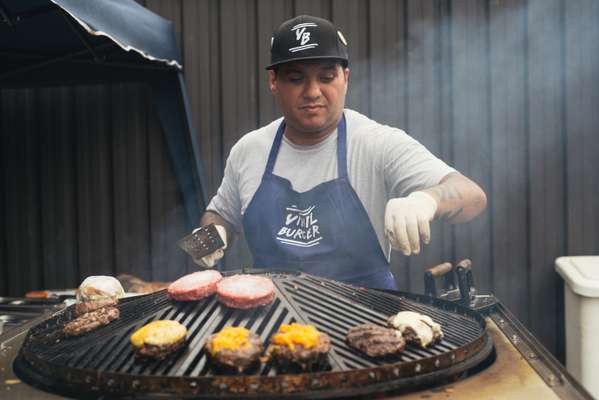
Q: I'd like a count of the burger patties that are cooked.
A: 7